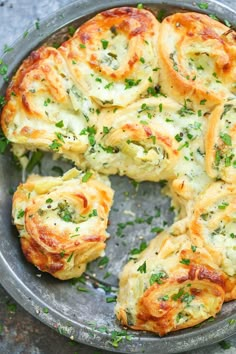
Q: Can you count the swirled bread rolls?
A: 8